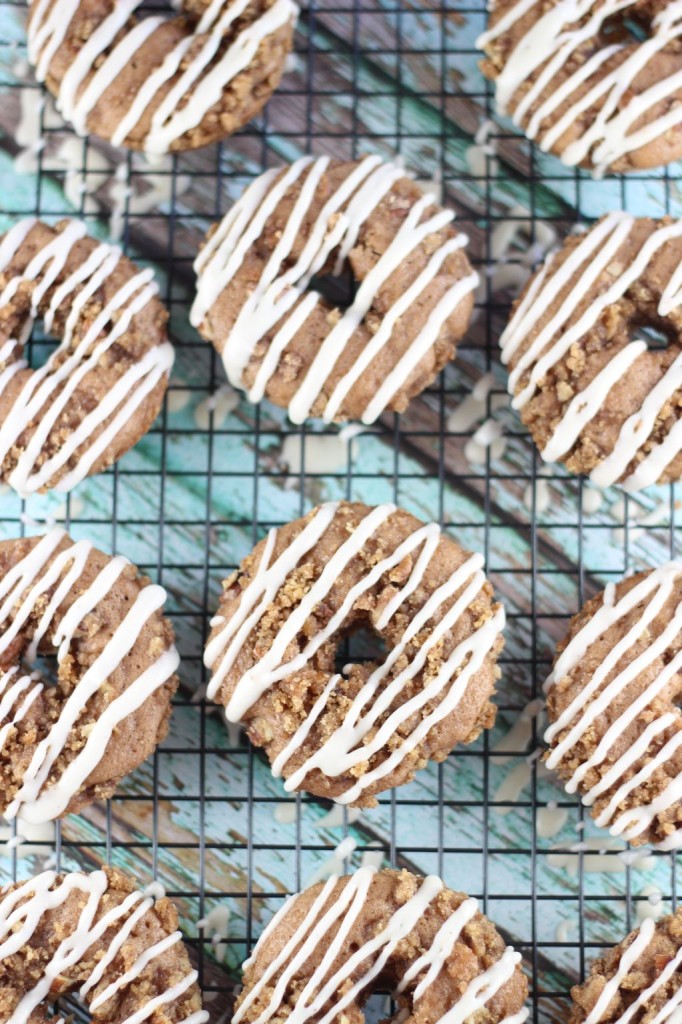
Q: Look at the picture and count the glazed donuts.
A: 11